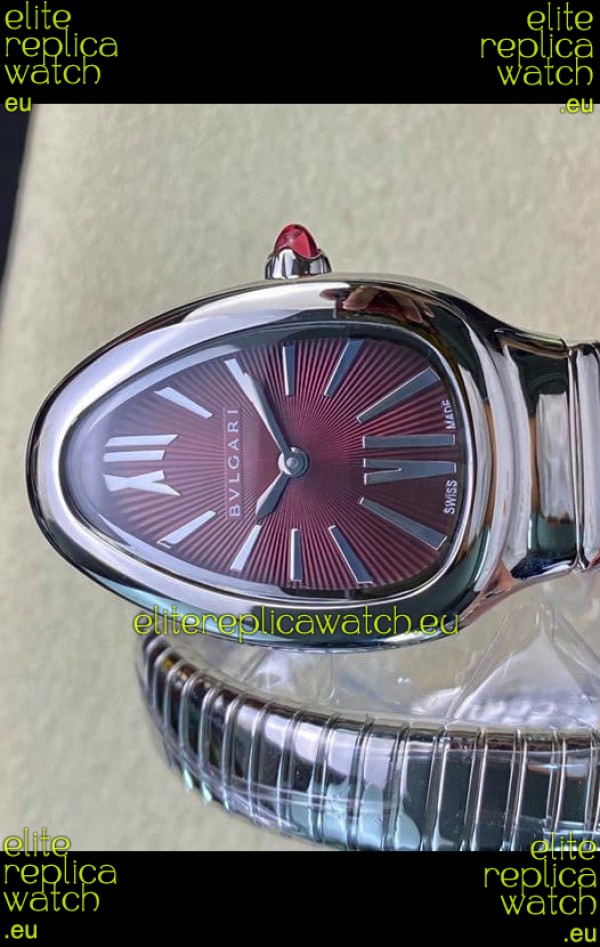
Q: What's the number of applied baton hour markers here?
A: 10